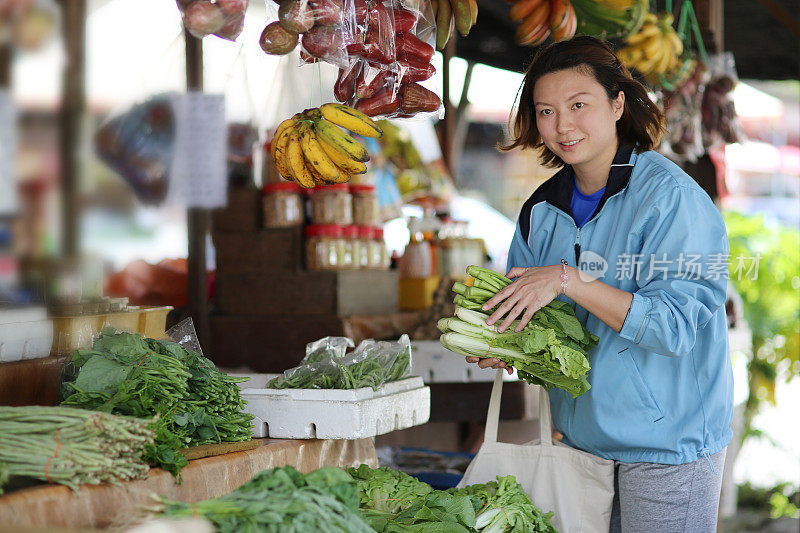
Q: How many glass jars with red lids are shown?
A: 7